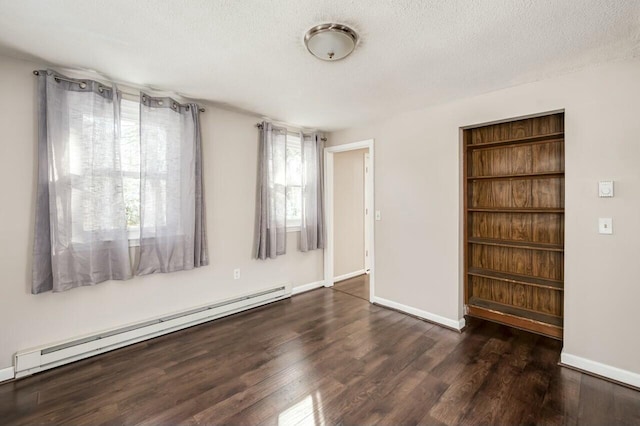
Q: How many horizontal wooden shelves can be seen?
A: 6